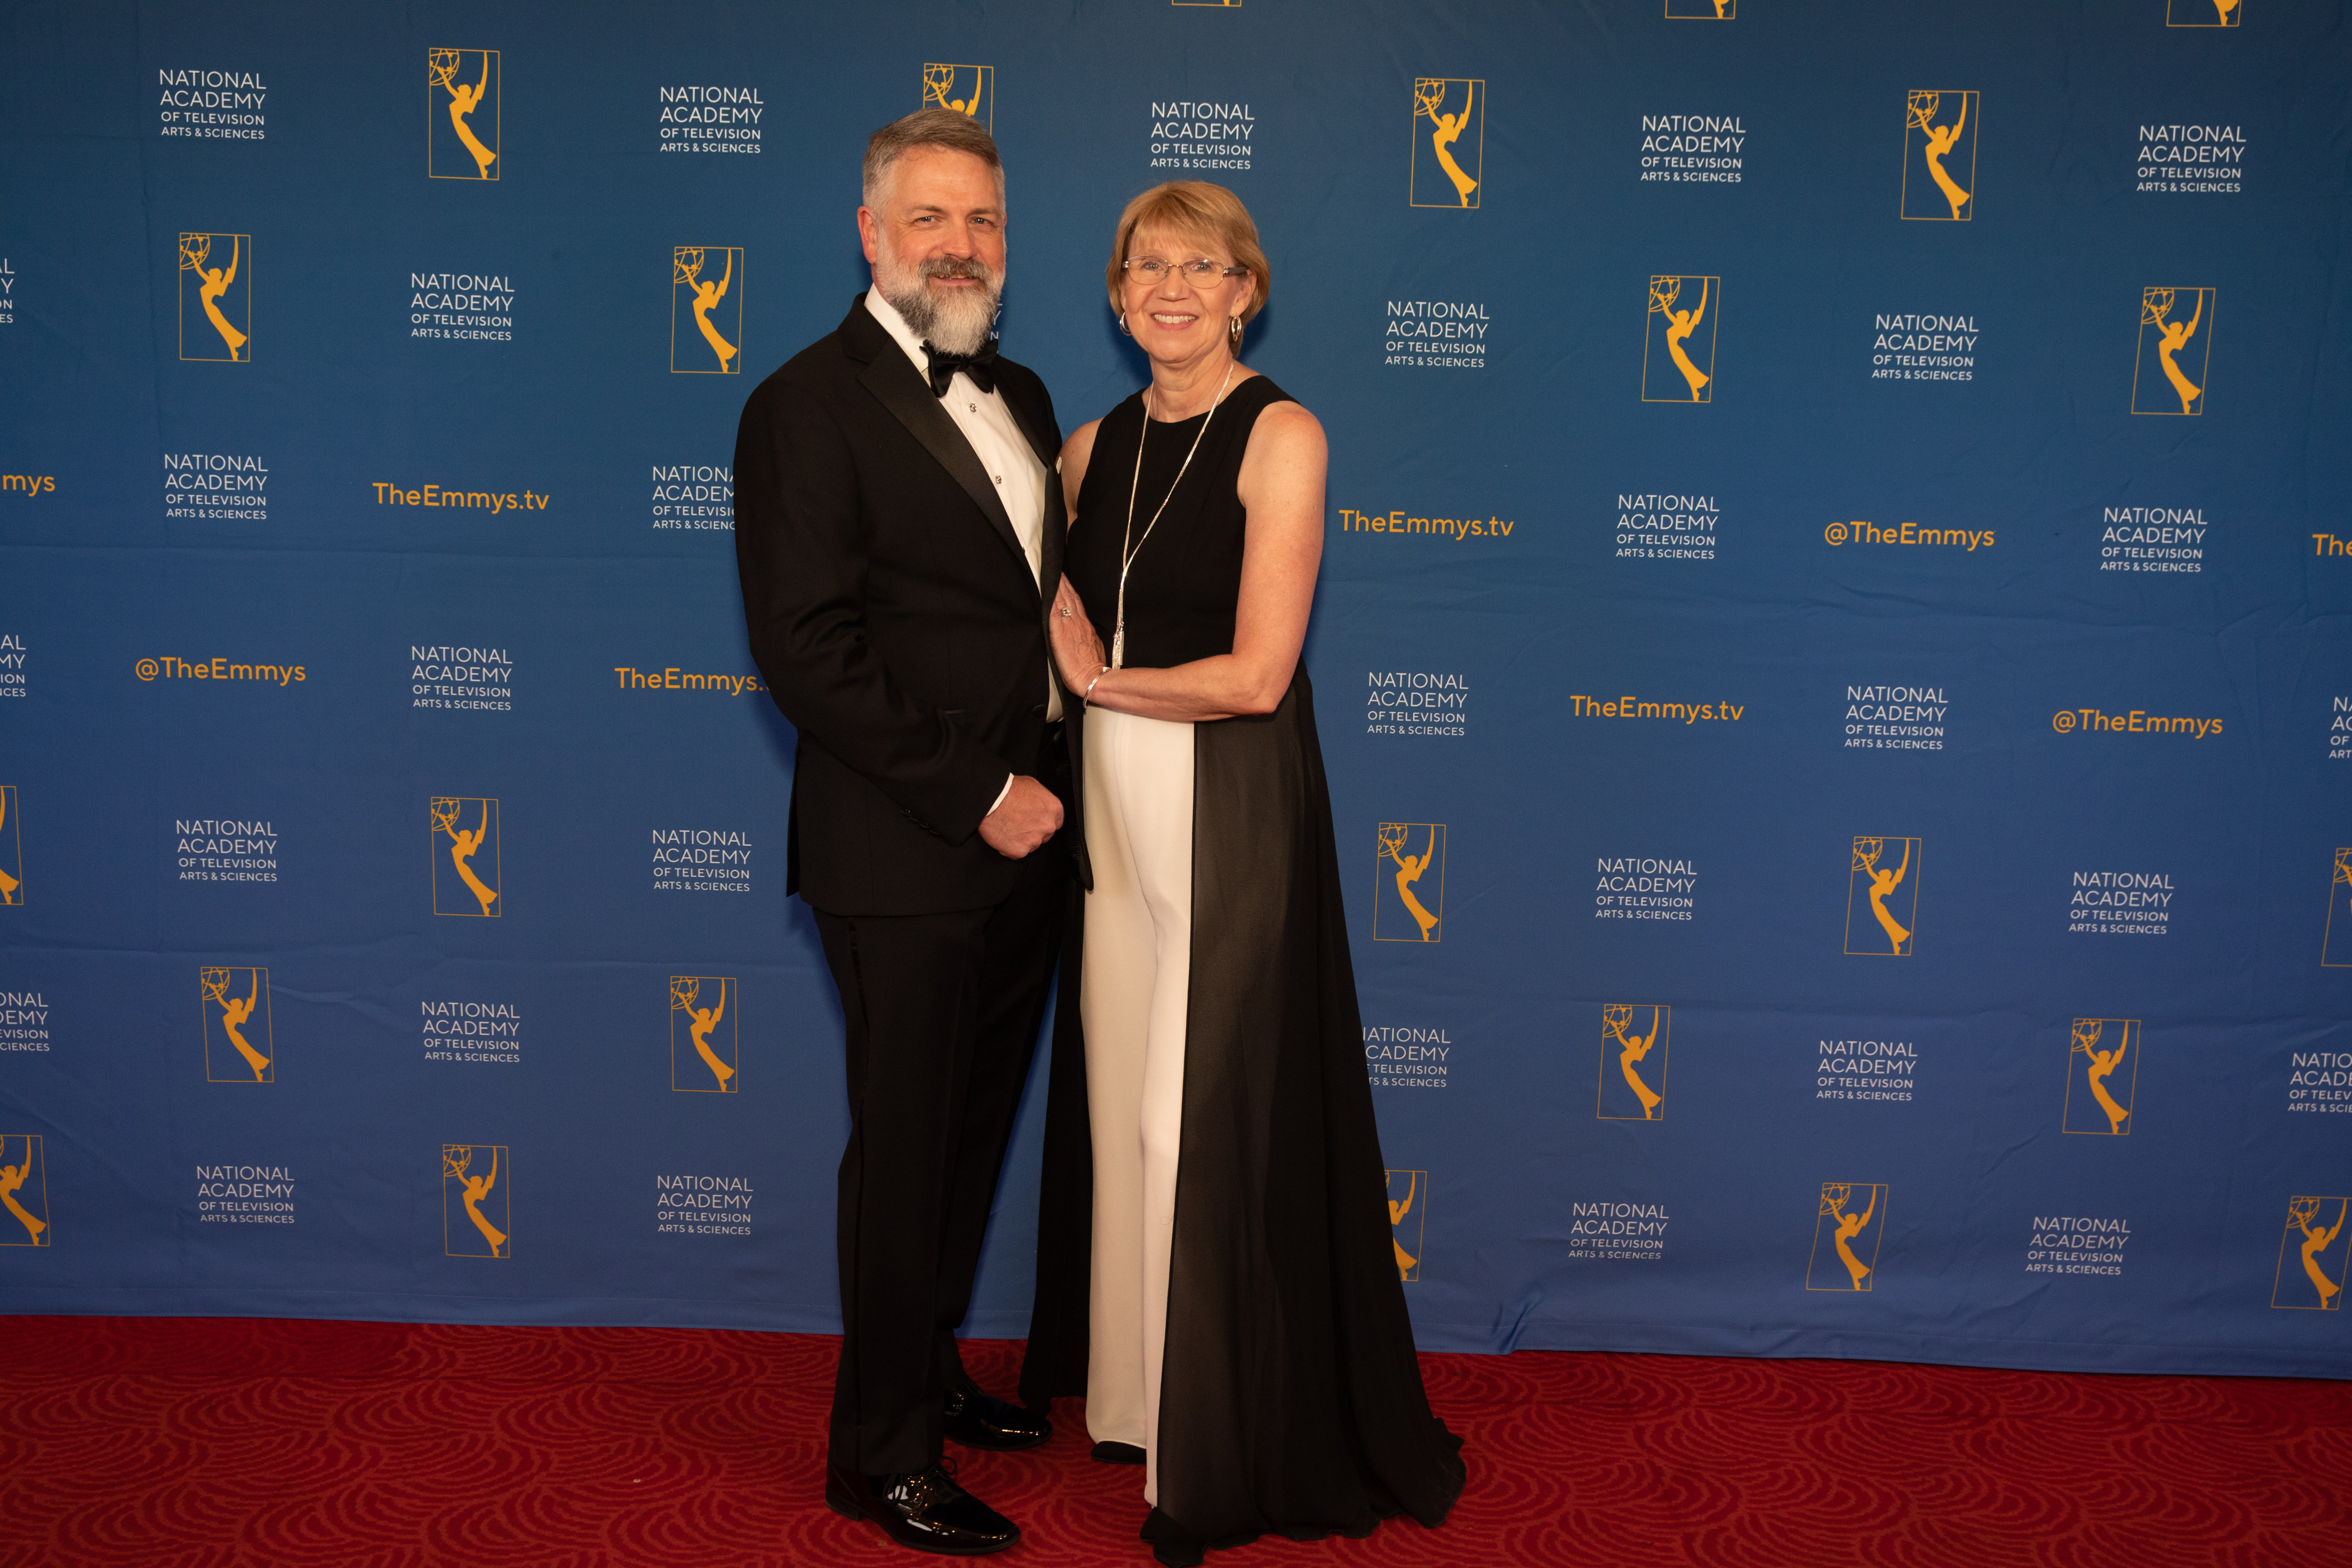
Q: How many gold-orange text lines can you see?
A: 9